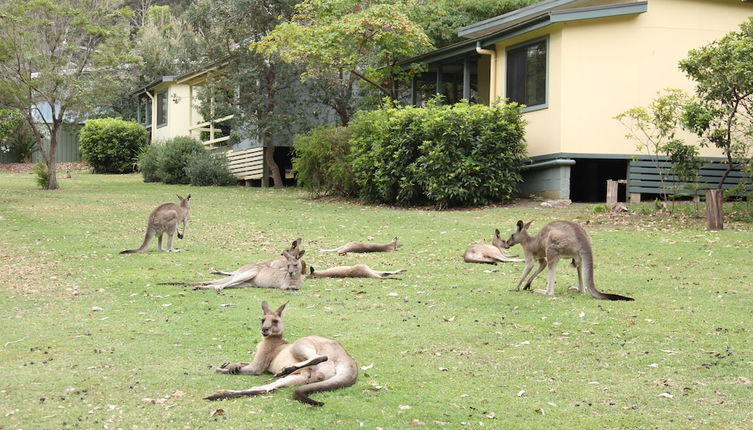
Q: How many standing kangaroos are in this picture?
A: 2